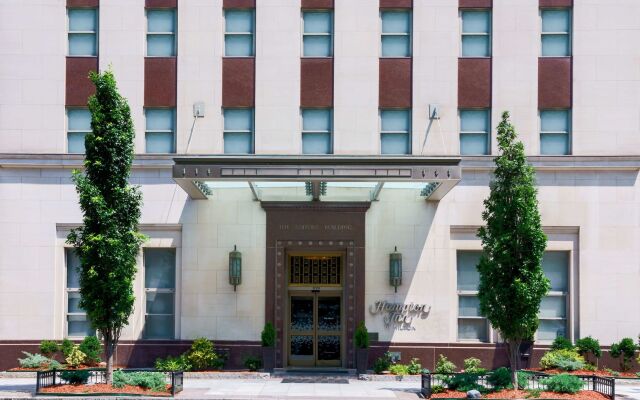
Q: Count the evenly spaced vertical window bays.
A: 7